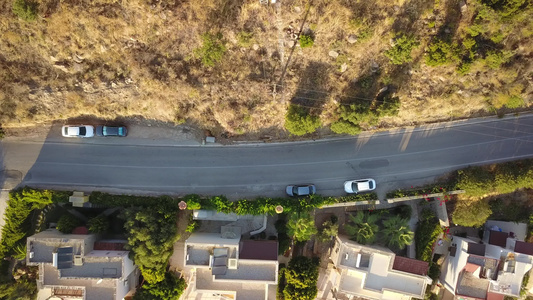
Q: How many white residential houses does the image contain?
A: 4